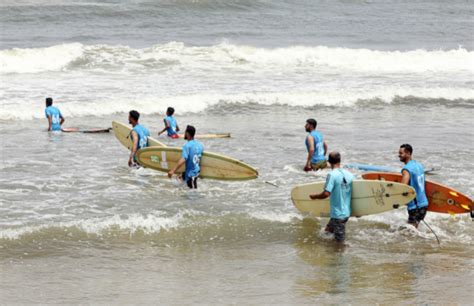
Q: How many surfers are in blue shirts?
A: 7